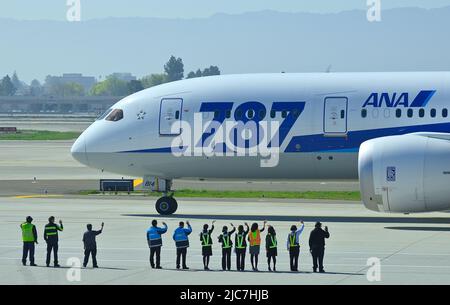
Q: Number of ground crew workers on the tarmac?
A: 12